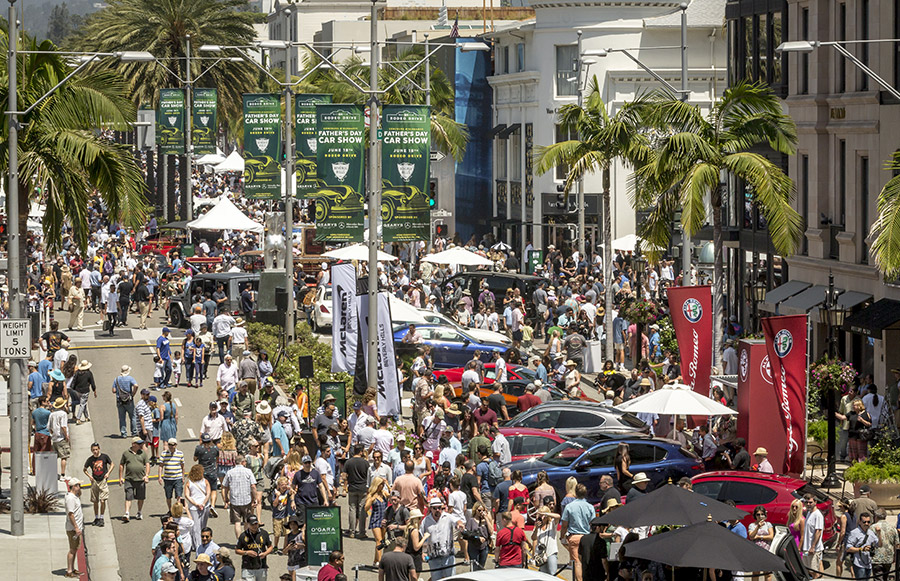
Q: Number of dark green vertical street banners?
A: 6